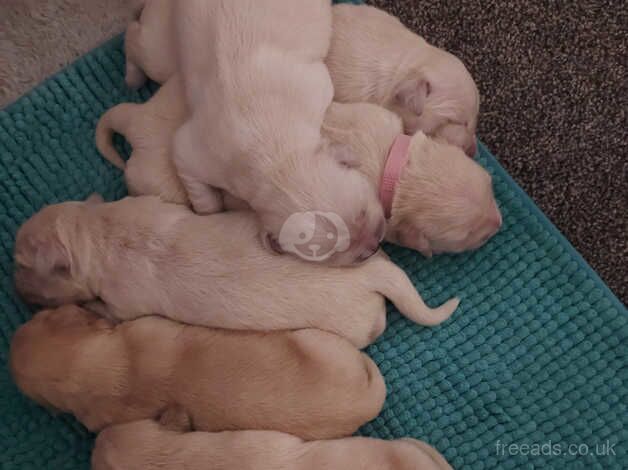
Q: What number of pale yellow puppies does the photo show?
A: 5